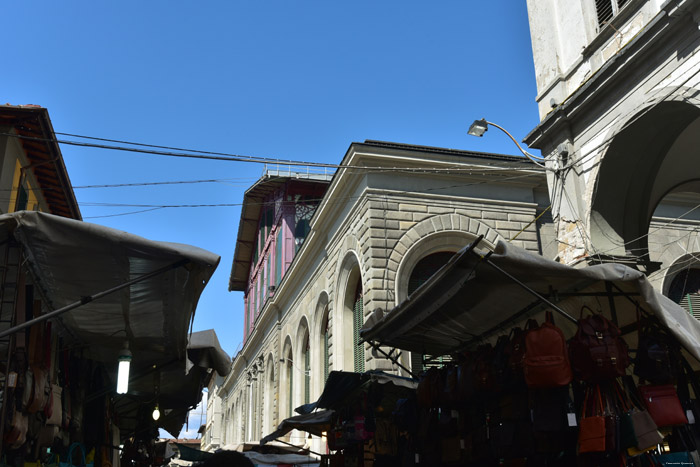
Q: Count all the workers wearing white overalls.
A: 0